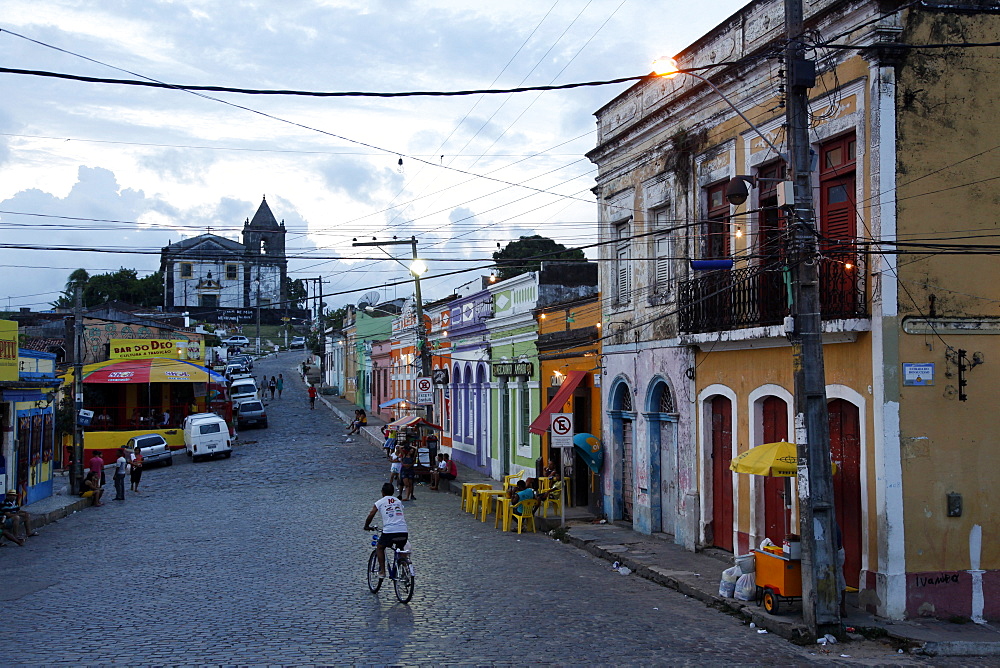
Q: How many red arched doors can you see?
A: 3